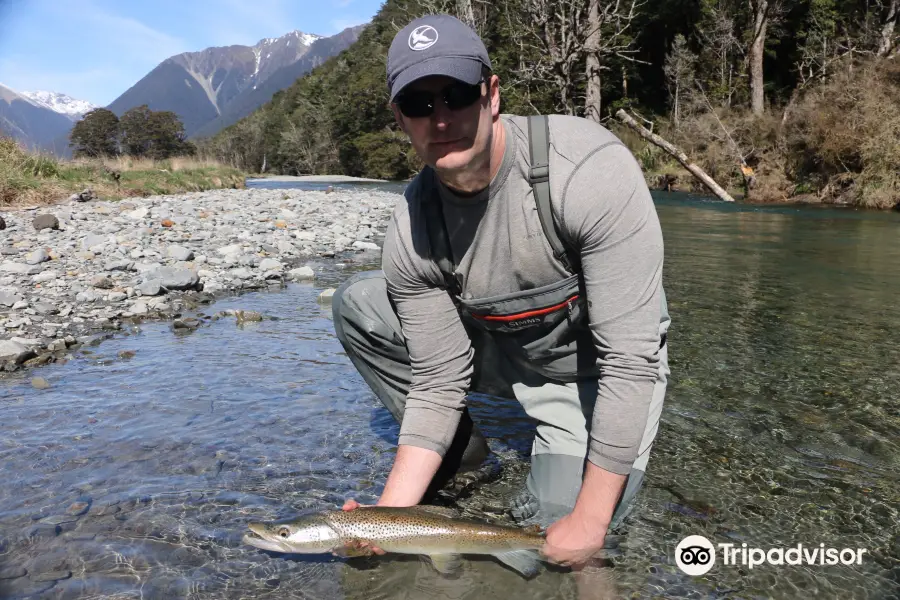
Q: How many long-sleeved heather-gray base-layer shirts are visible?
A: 1